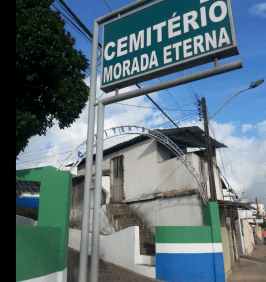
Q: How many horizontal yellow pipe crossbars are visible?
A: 0